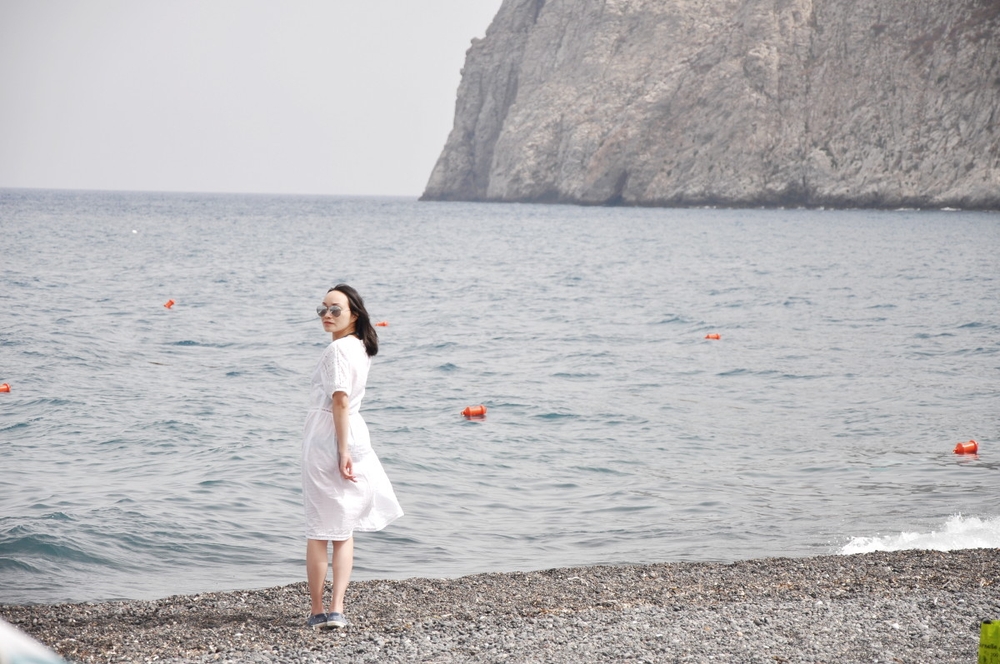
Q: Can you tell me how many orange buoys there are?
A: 6